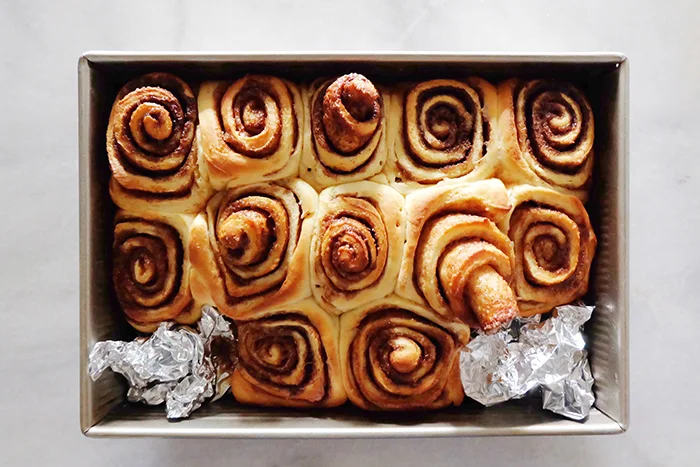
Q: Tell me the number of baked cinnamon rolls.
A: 12